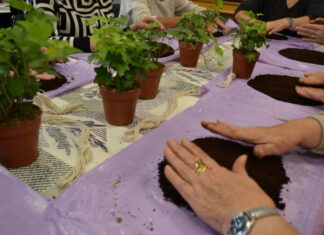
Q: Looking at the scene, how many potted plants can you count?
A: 5